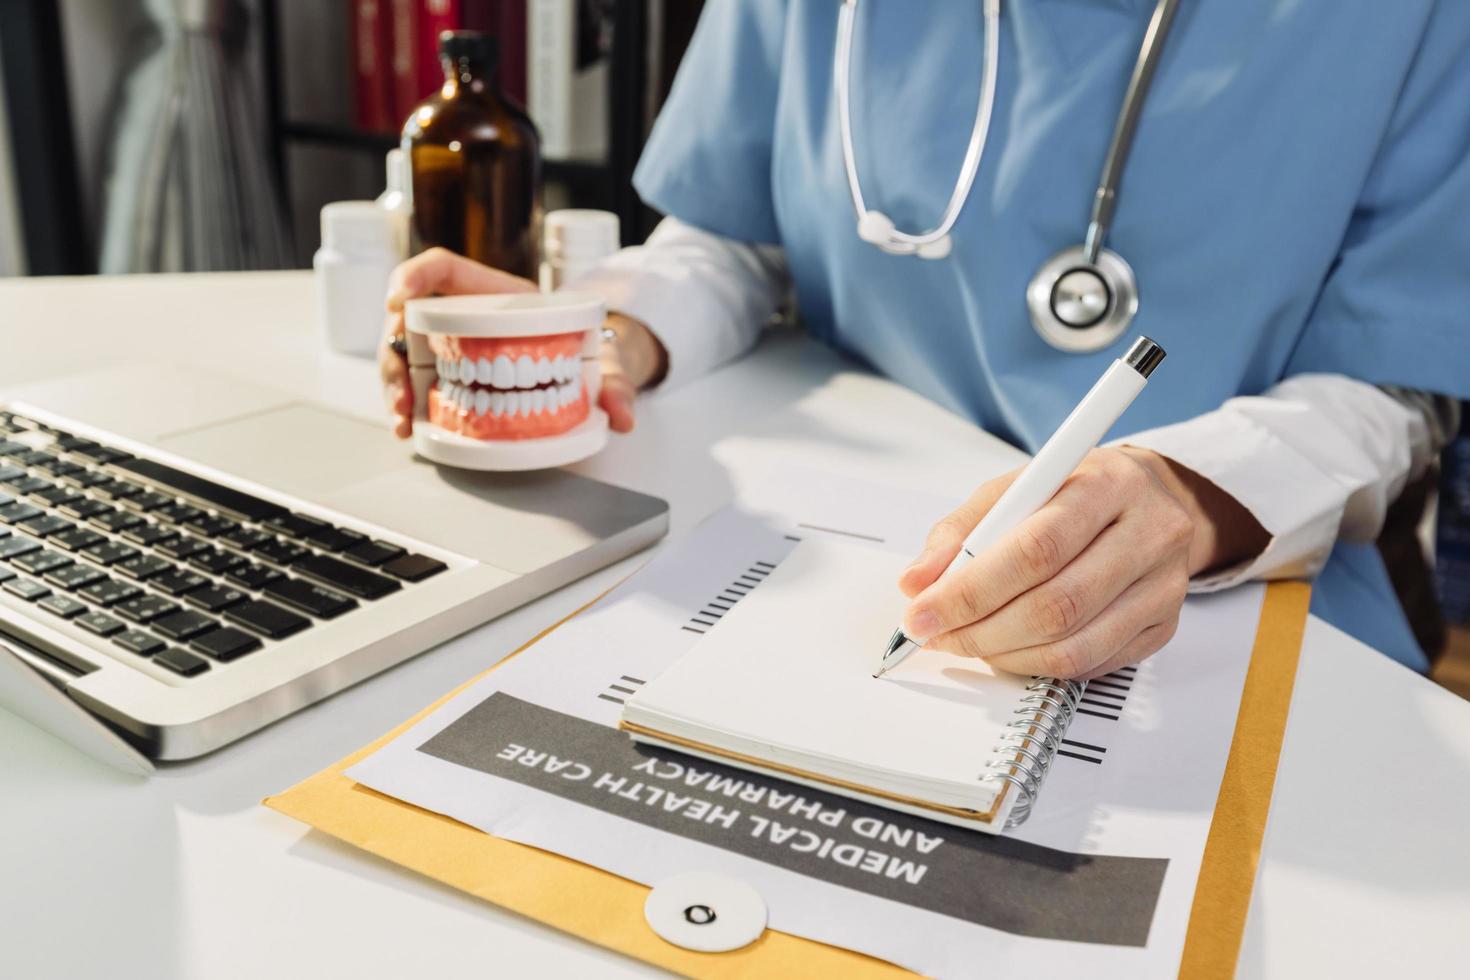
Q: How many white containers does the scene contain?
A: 3